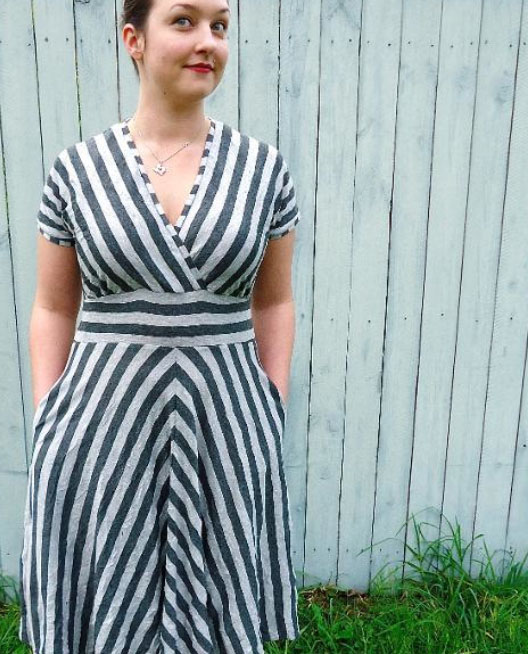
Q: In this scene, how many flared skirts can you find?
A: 1